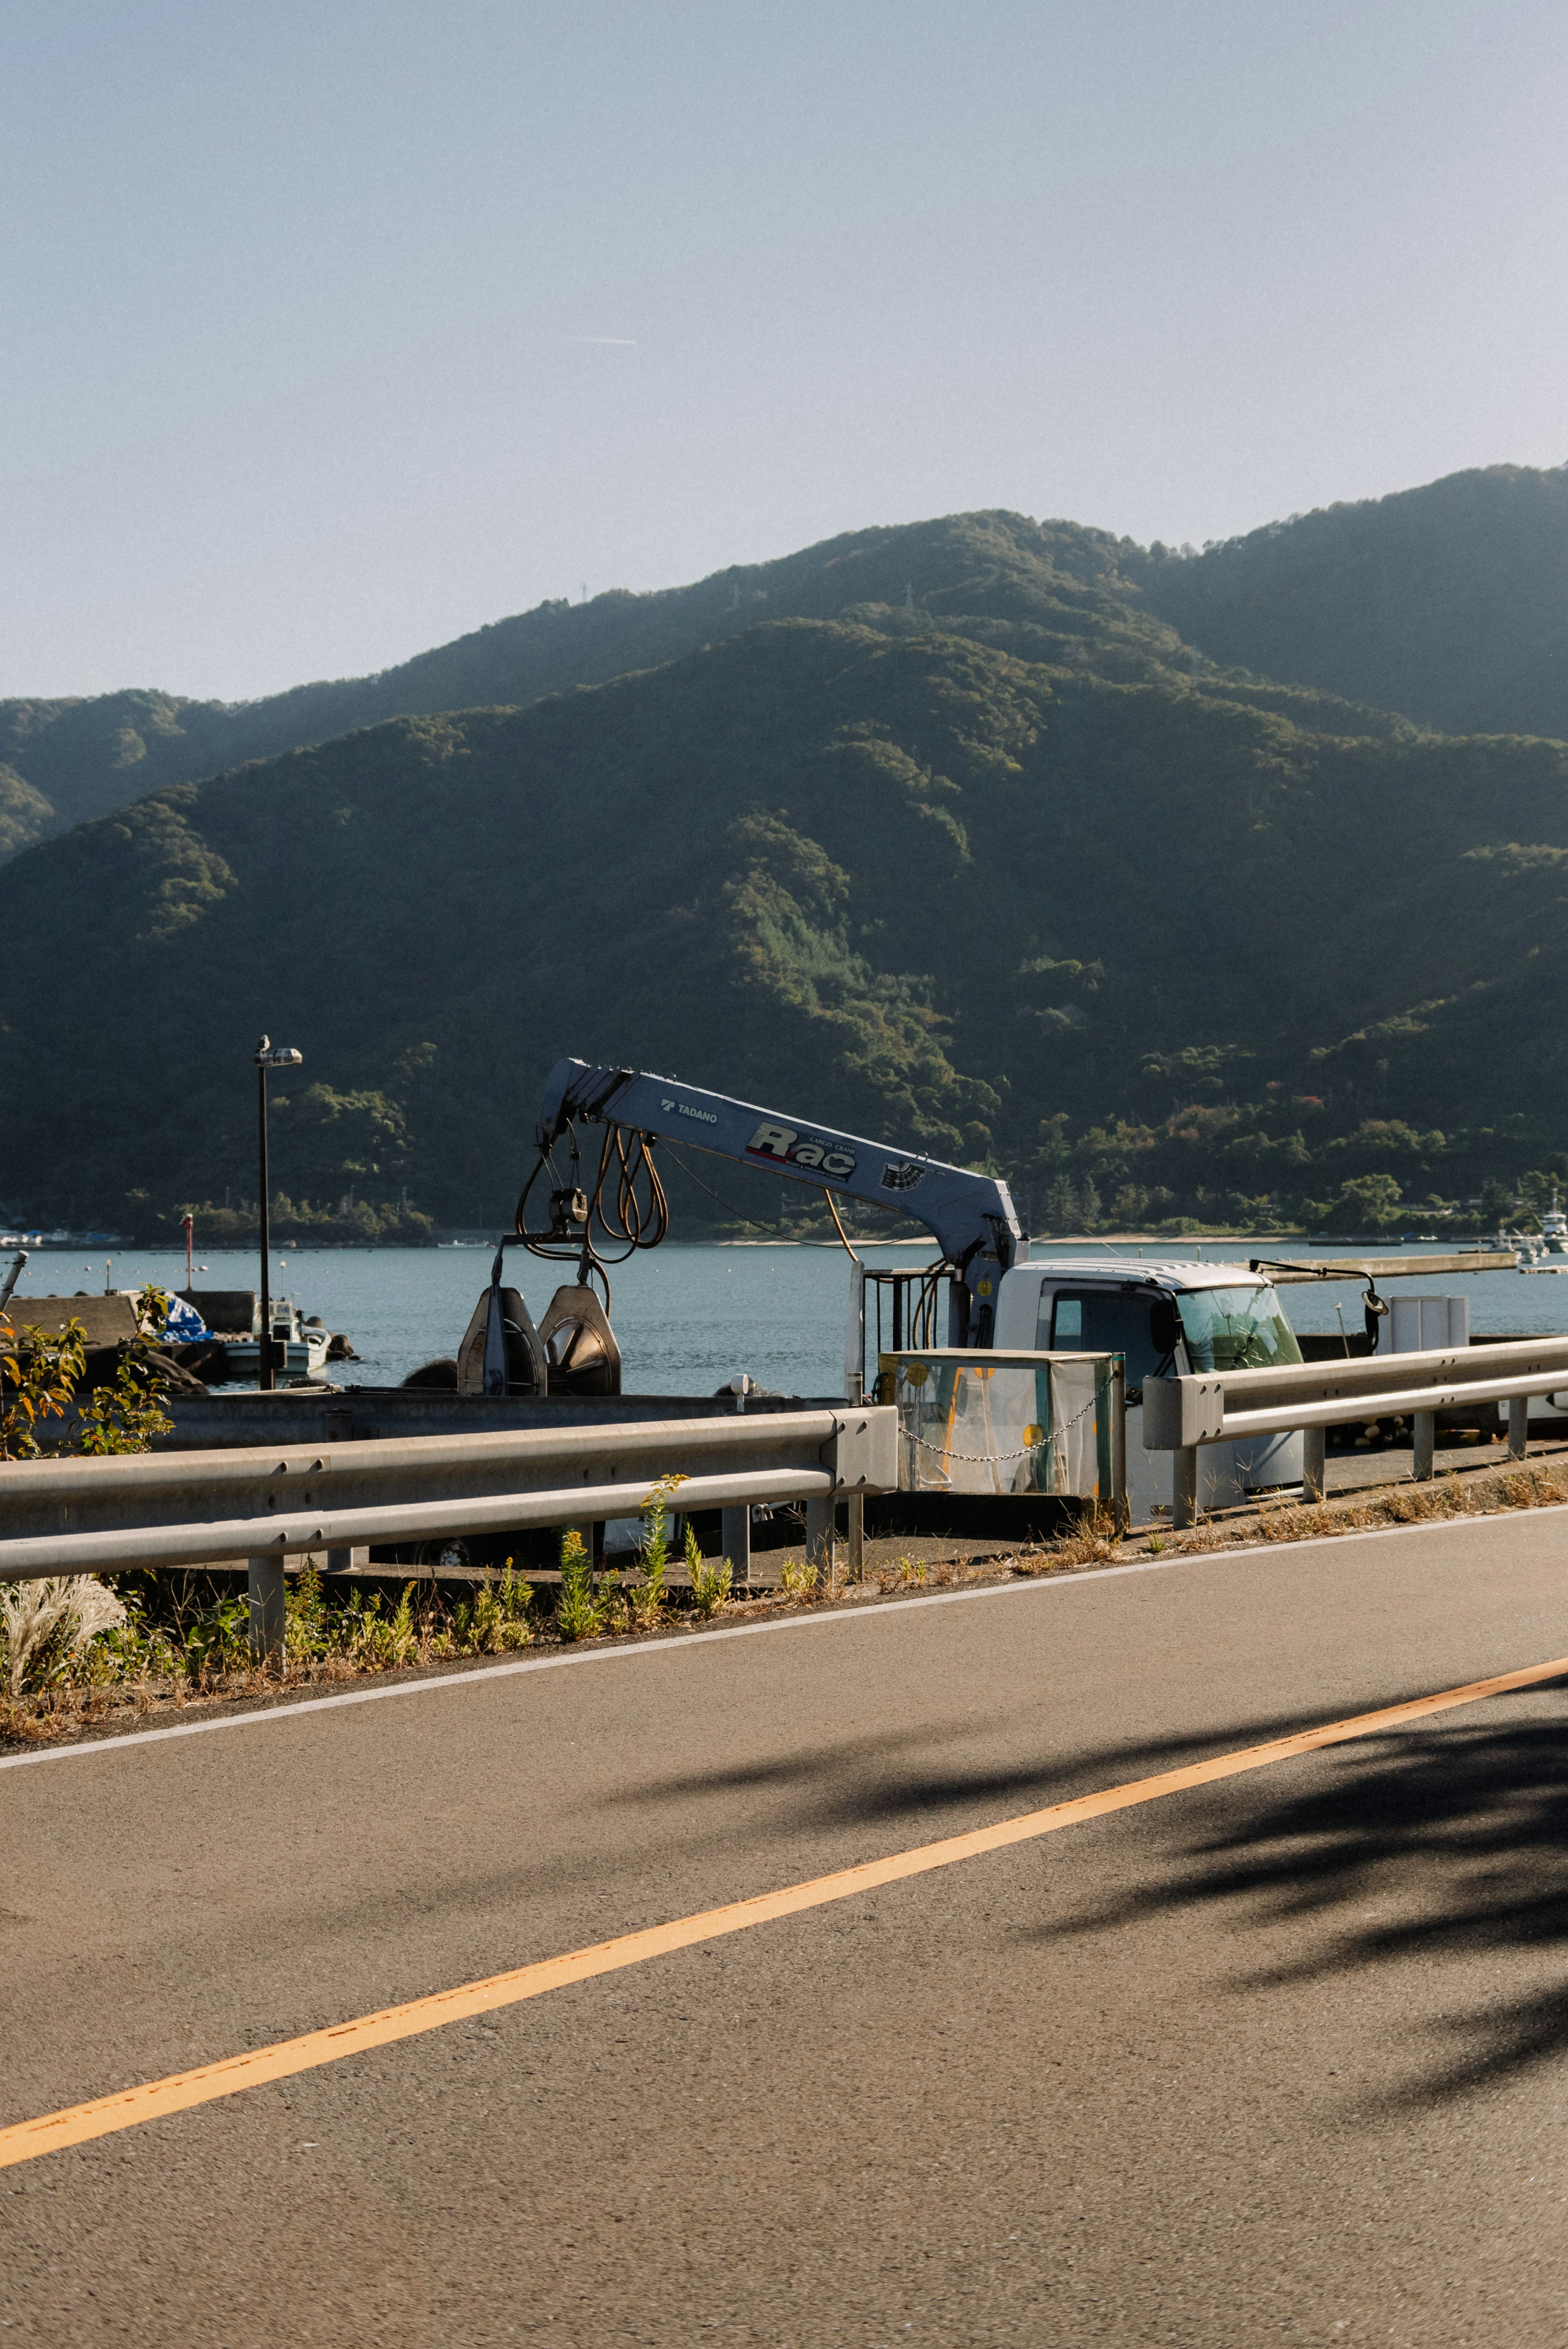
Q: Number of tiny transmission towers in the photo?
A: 3